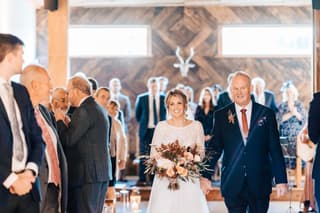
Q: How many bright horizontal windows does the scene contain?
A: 2